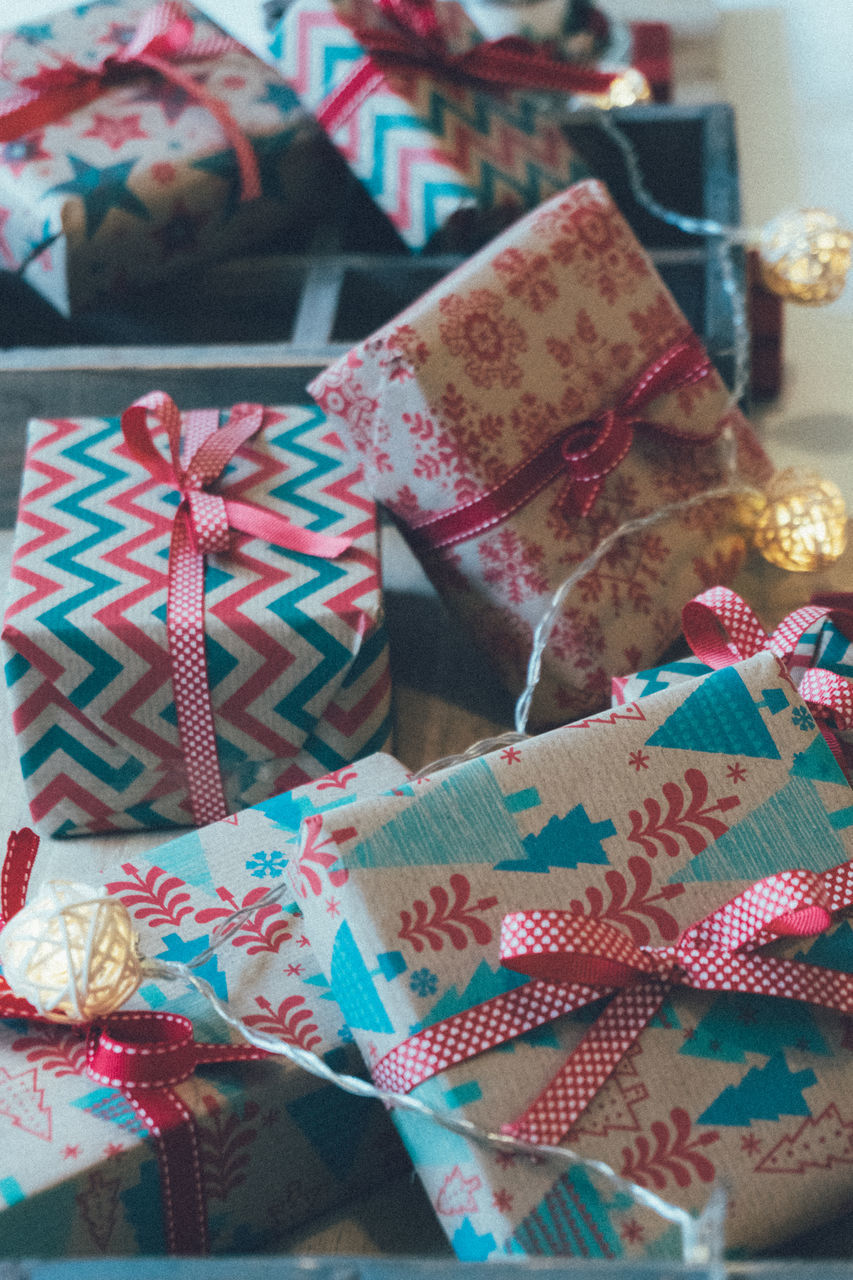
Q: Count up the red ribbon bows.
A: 7